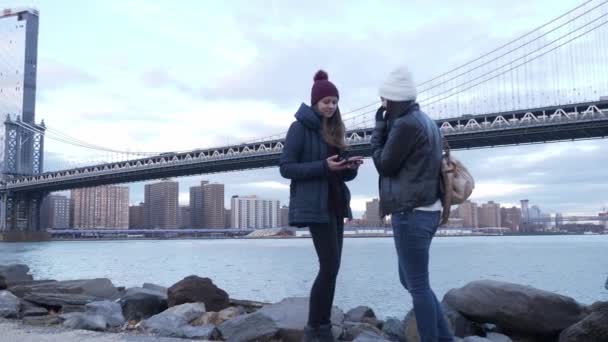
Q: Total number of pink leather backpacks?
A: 0